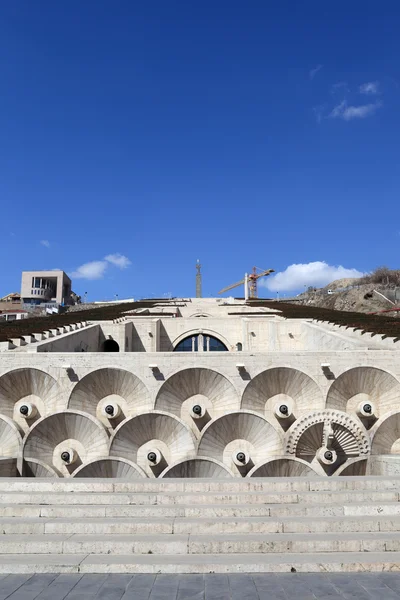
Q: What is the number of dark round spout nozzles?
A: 9